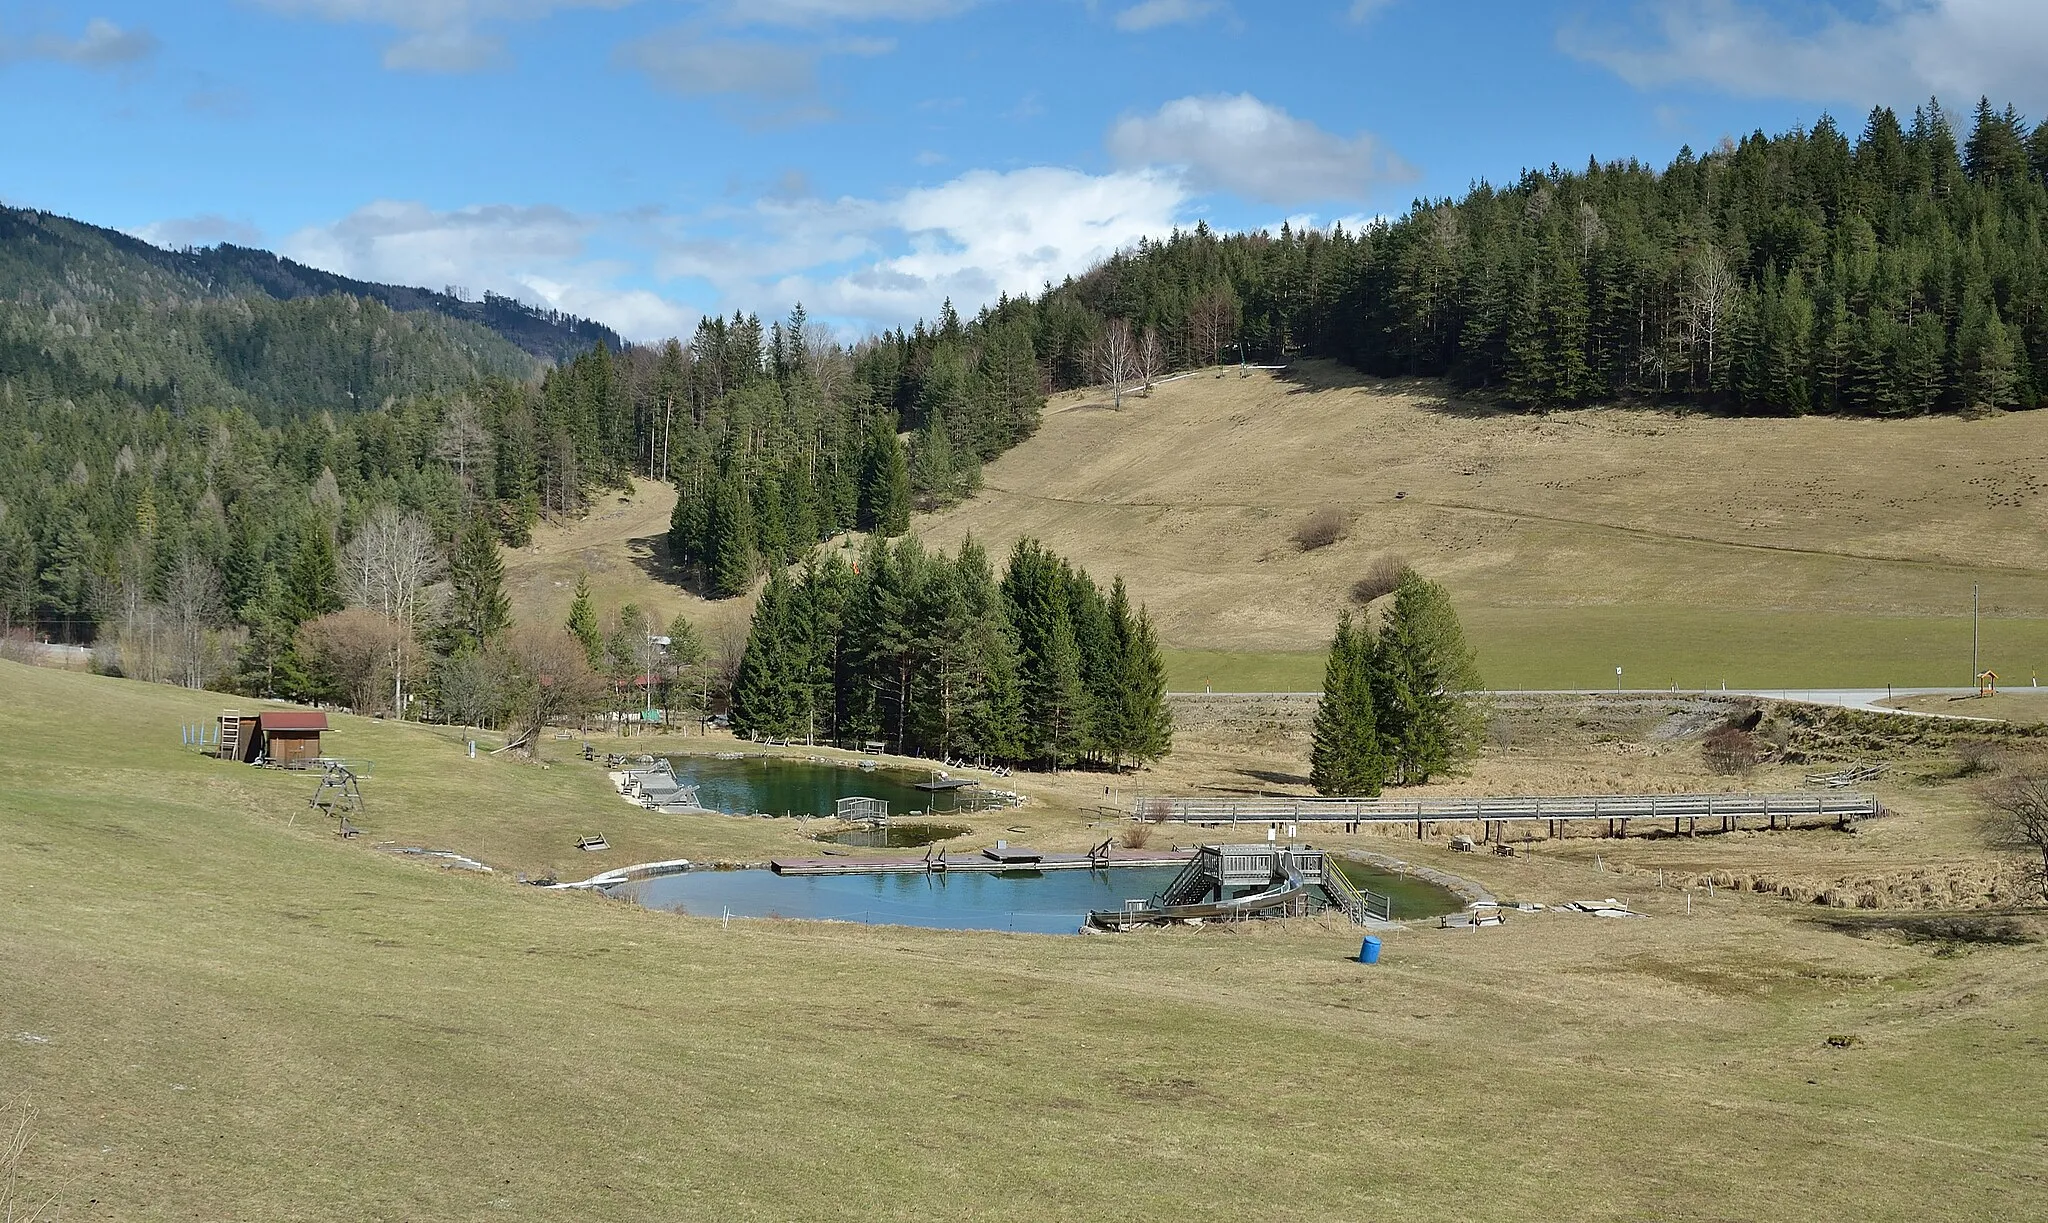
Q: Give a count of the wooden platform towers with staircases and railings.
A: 1